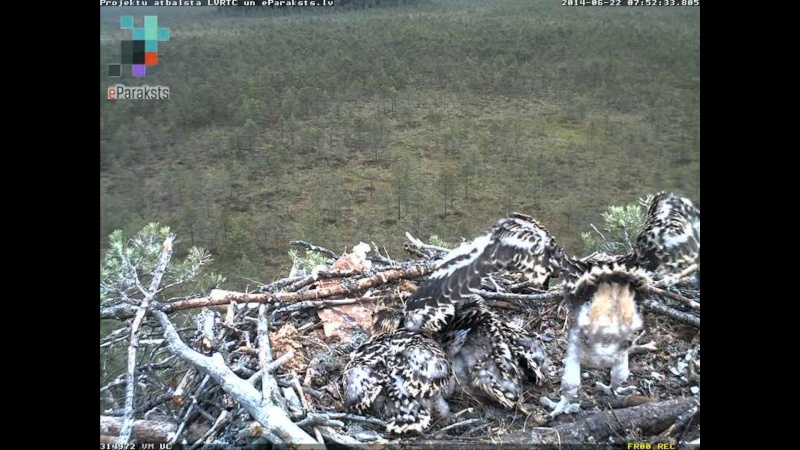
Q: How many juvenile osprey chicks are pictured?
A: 3